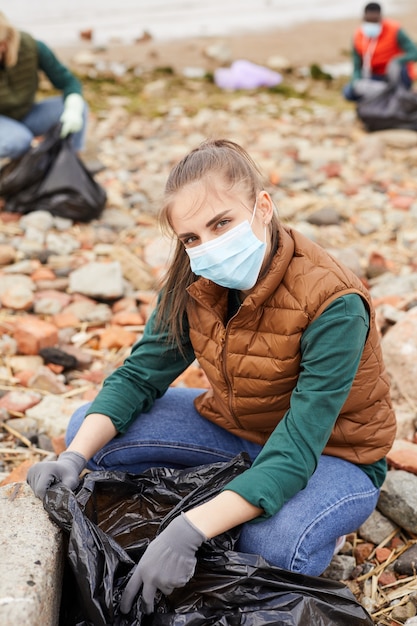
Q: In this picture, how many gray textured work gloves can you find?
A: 2